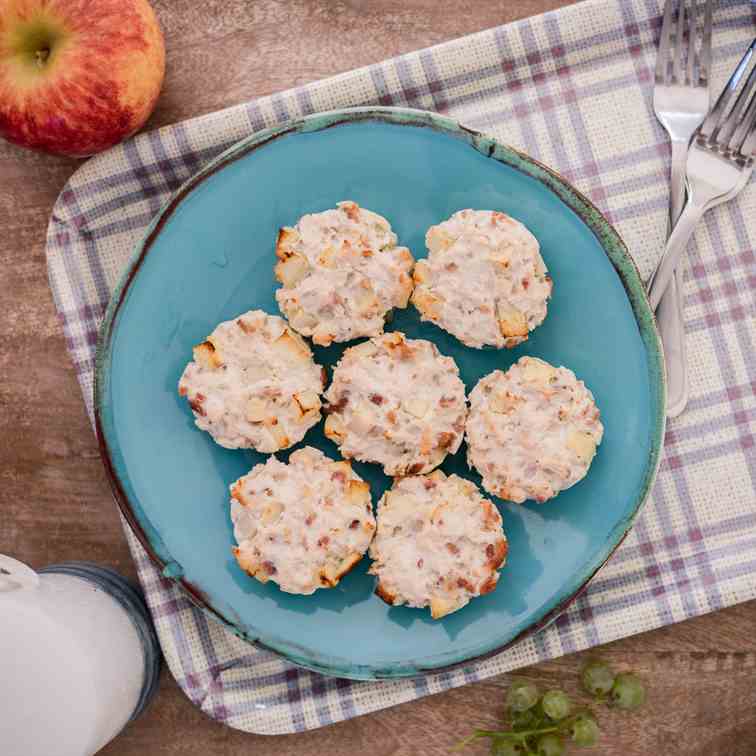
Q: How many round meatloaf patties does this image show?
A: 7